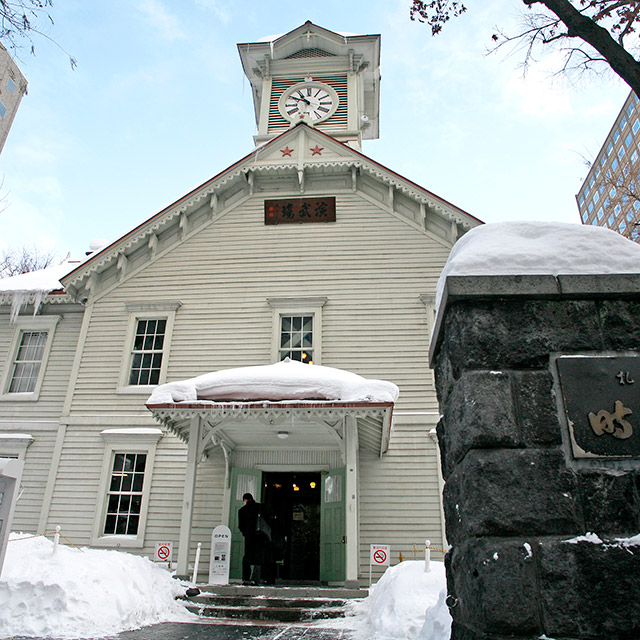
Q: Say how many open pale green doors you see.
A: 2